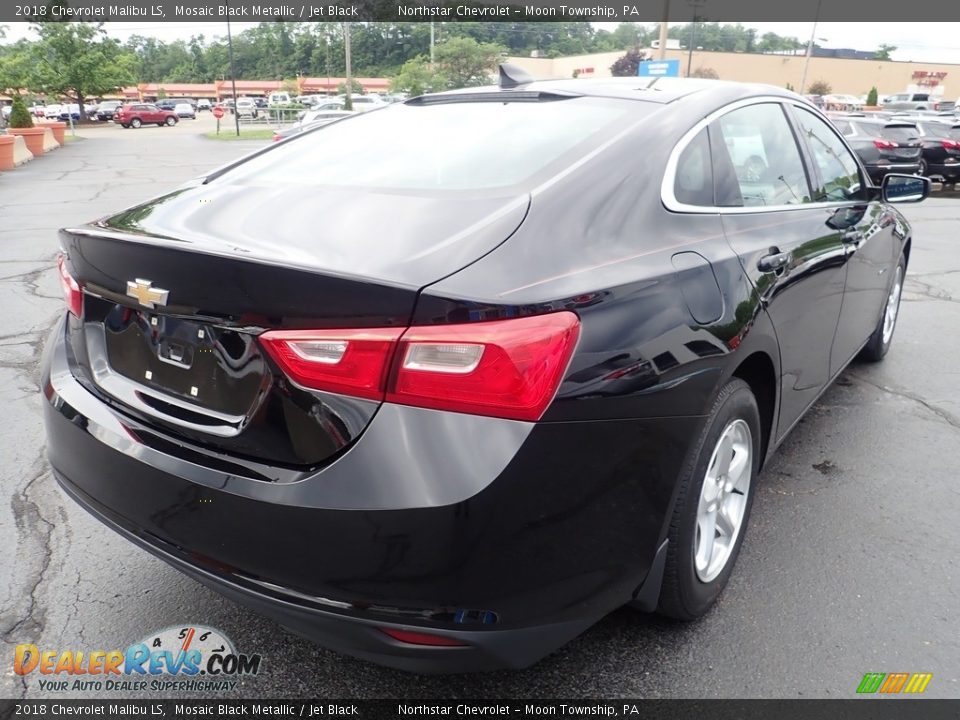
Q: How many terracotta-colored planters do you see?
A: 3